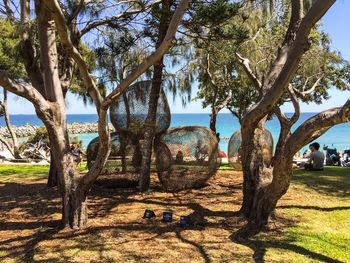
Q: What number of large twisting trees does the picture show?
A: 2